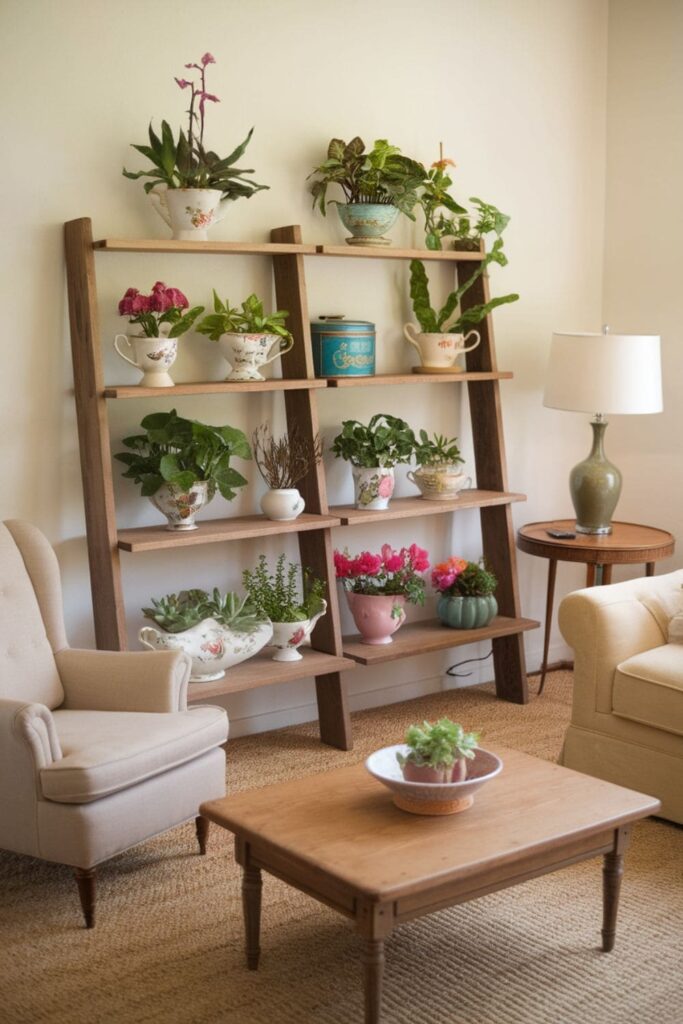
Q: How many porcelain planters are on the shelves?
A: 13